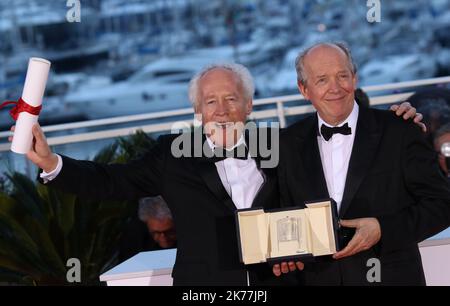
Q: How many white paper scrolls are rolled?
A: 1